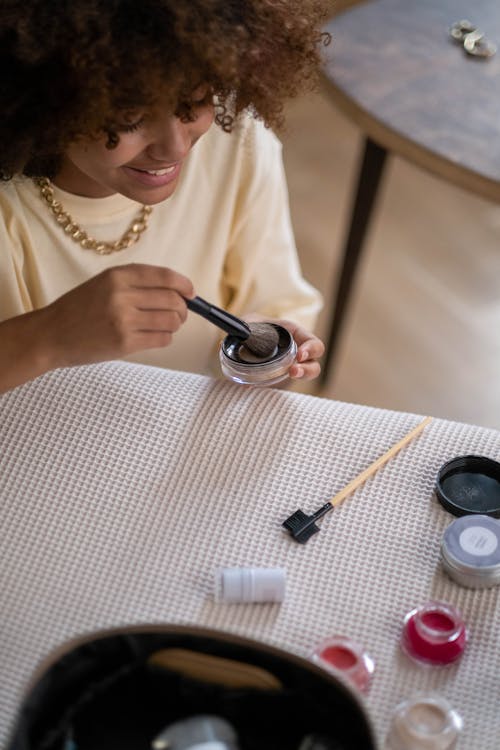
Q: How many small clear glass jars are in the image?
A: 3